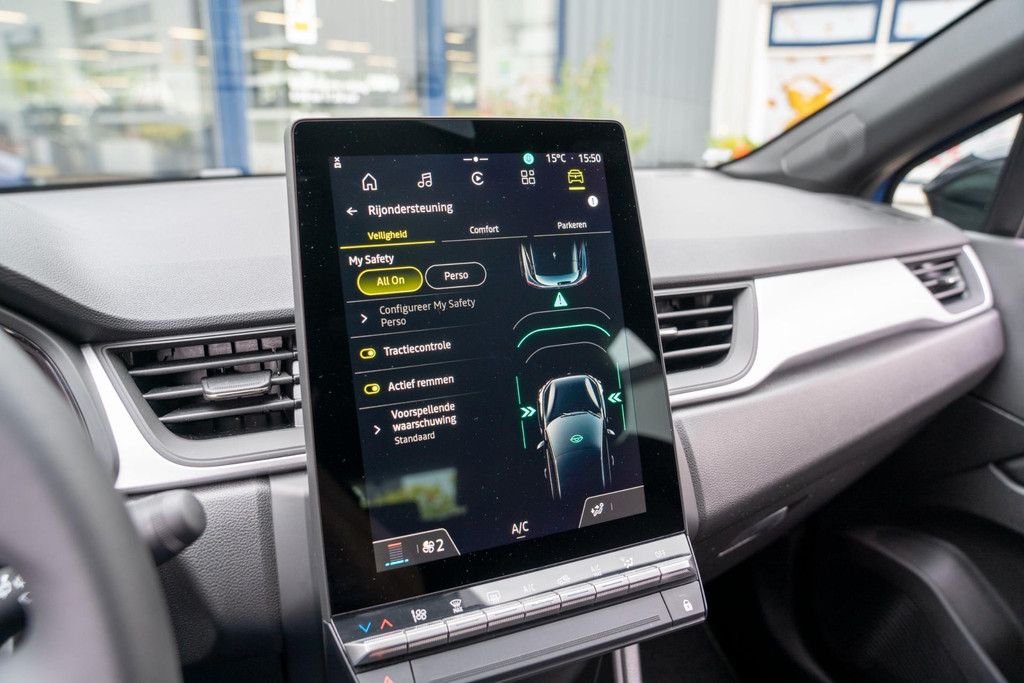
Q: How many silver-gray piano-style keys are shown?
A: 9